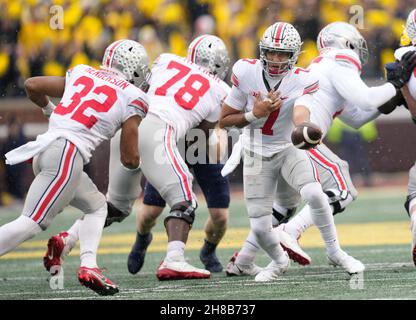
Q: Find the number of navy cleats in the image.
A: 2